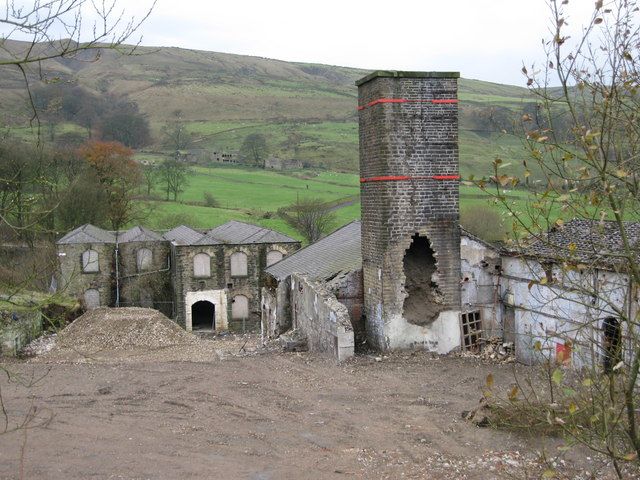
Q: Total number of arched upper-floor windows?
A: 5